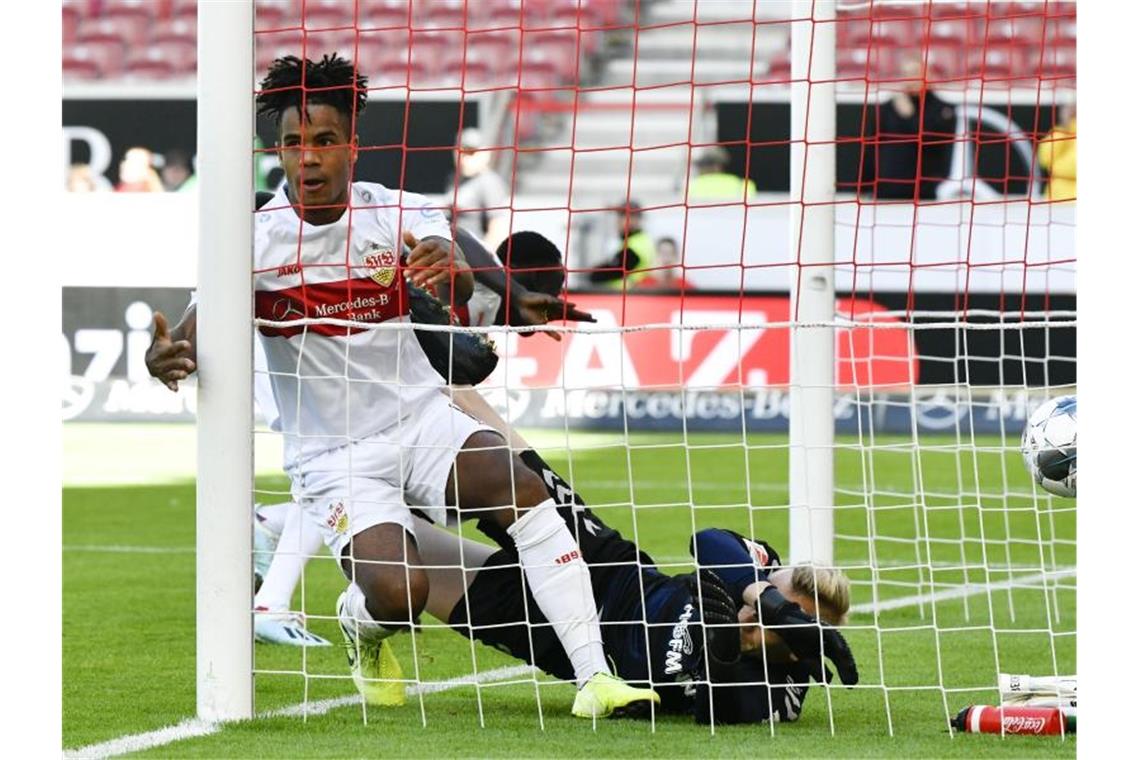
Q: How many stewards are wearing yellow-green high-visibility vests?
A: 2